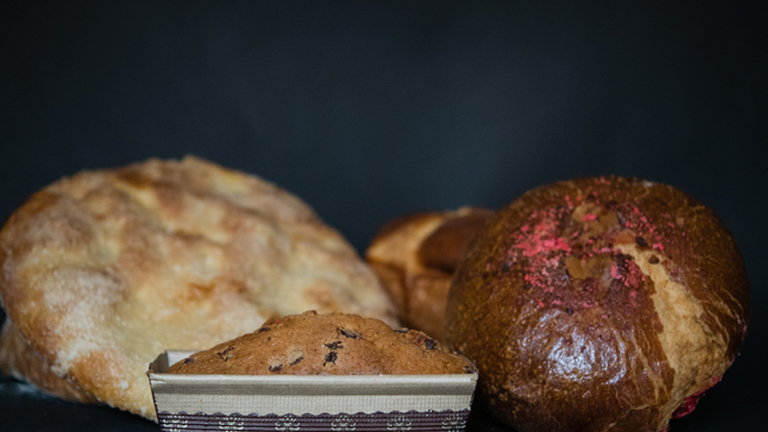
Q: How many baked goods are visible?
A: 4